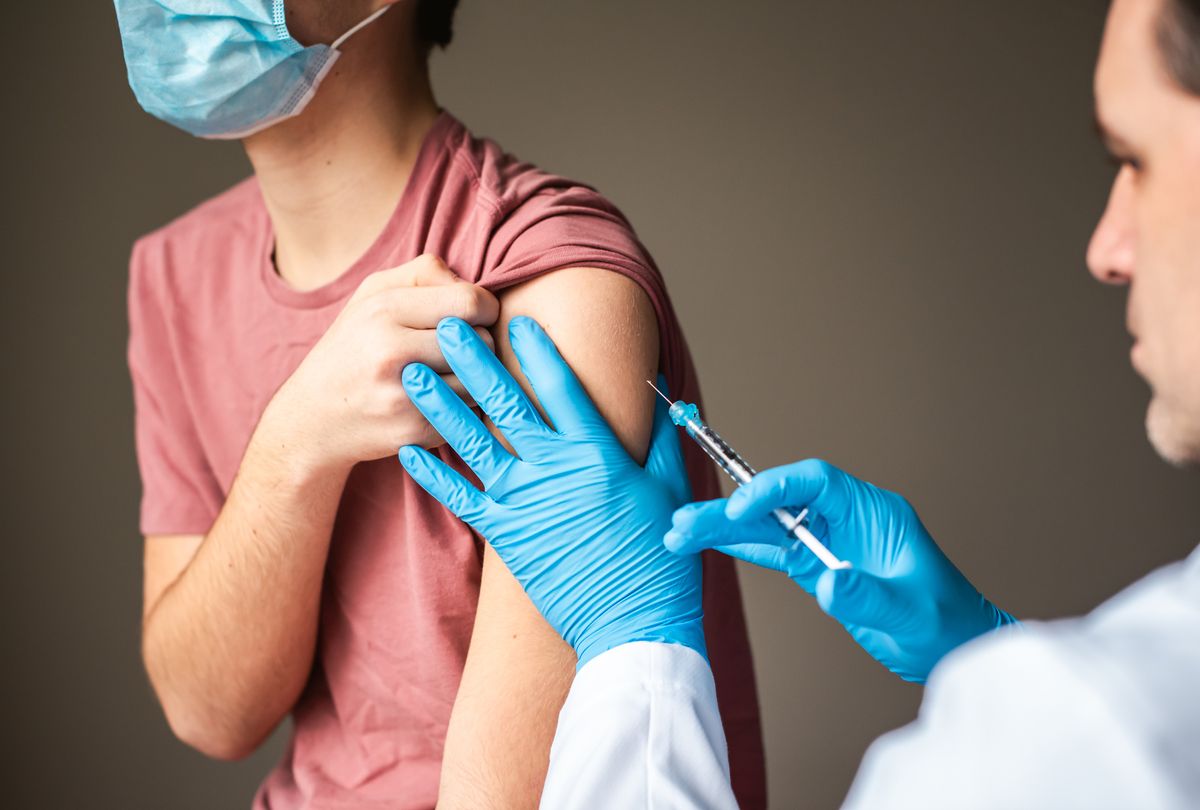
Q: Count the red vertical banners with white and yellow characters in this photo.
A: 0